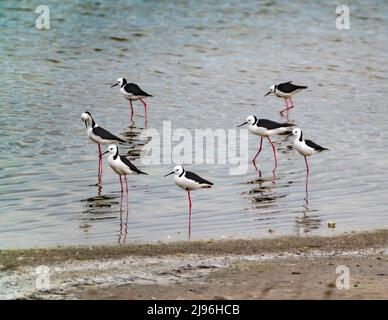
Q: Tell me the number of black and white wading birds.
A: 7